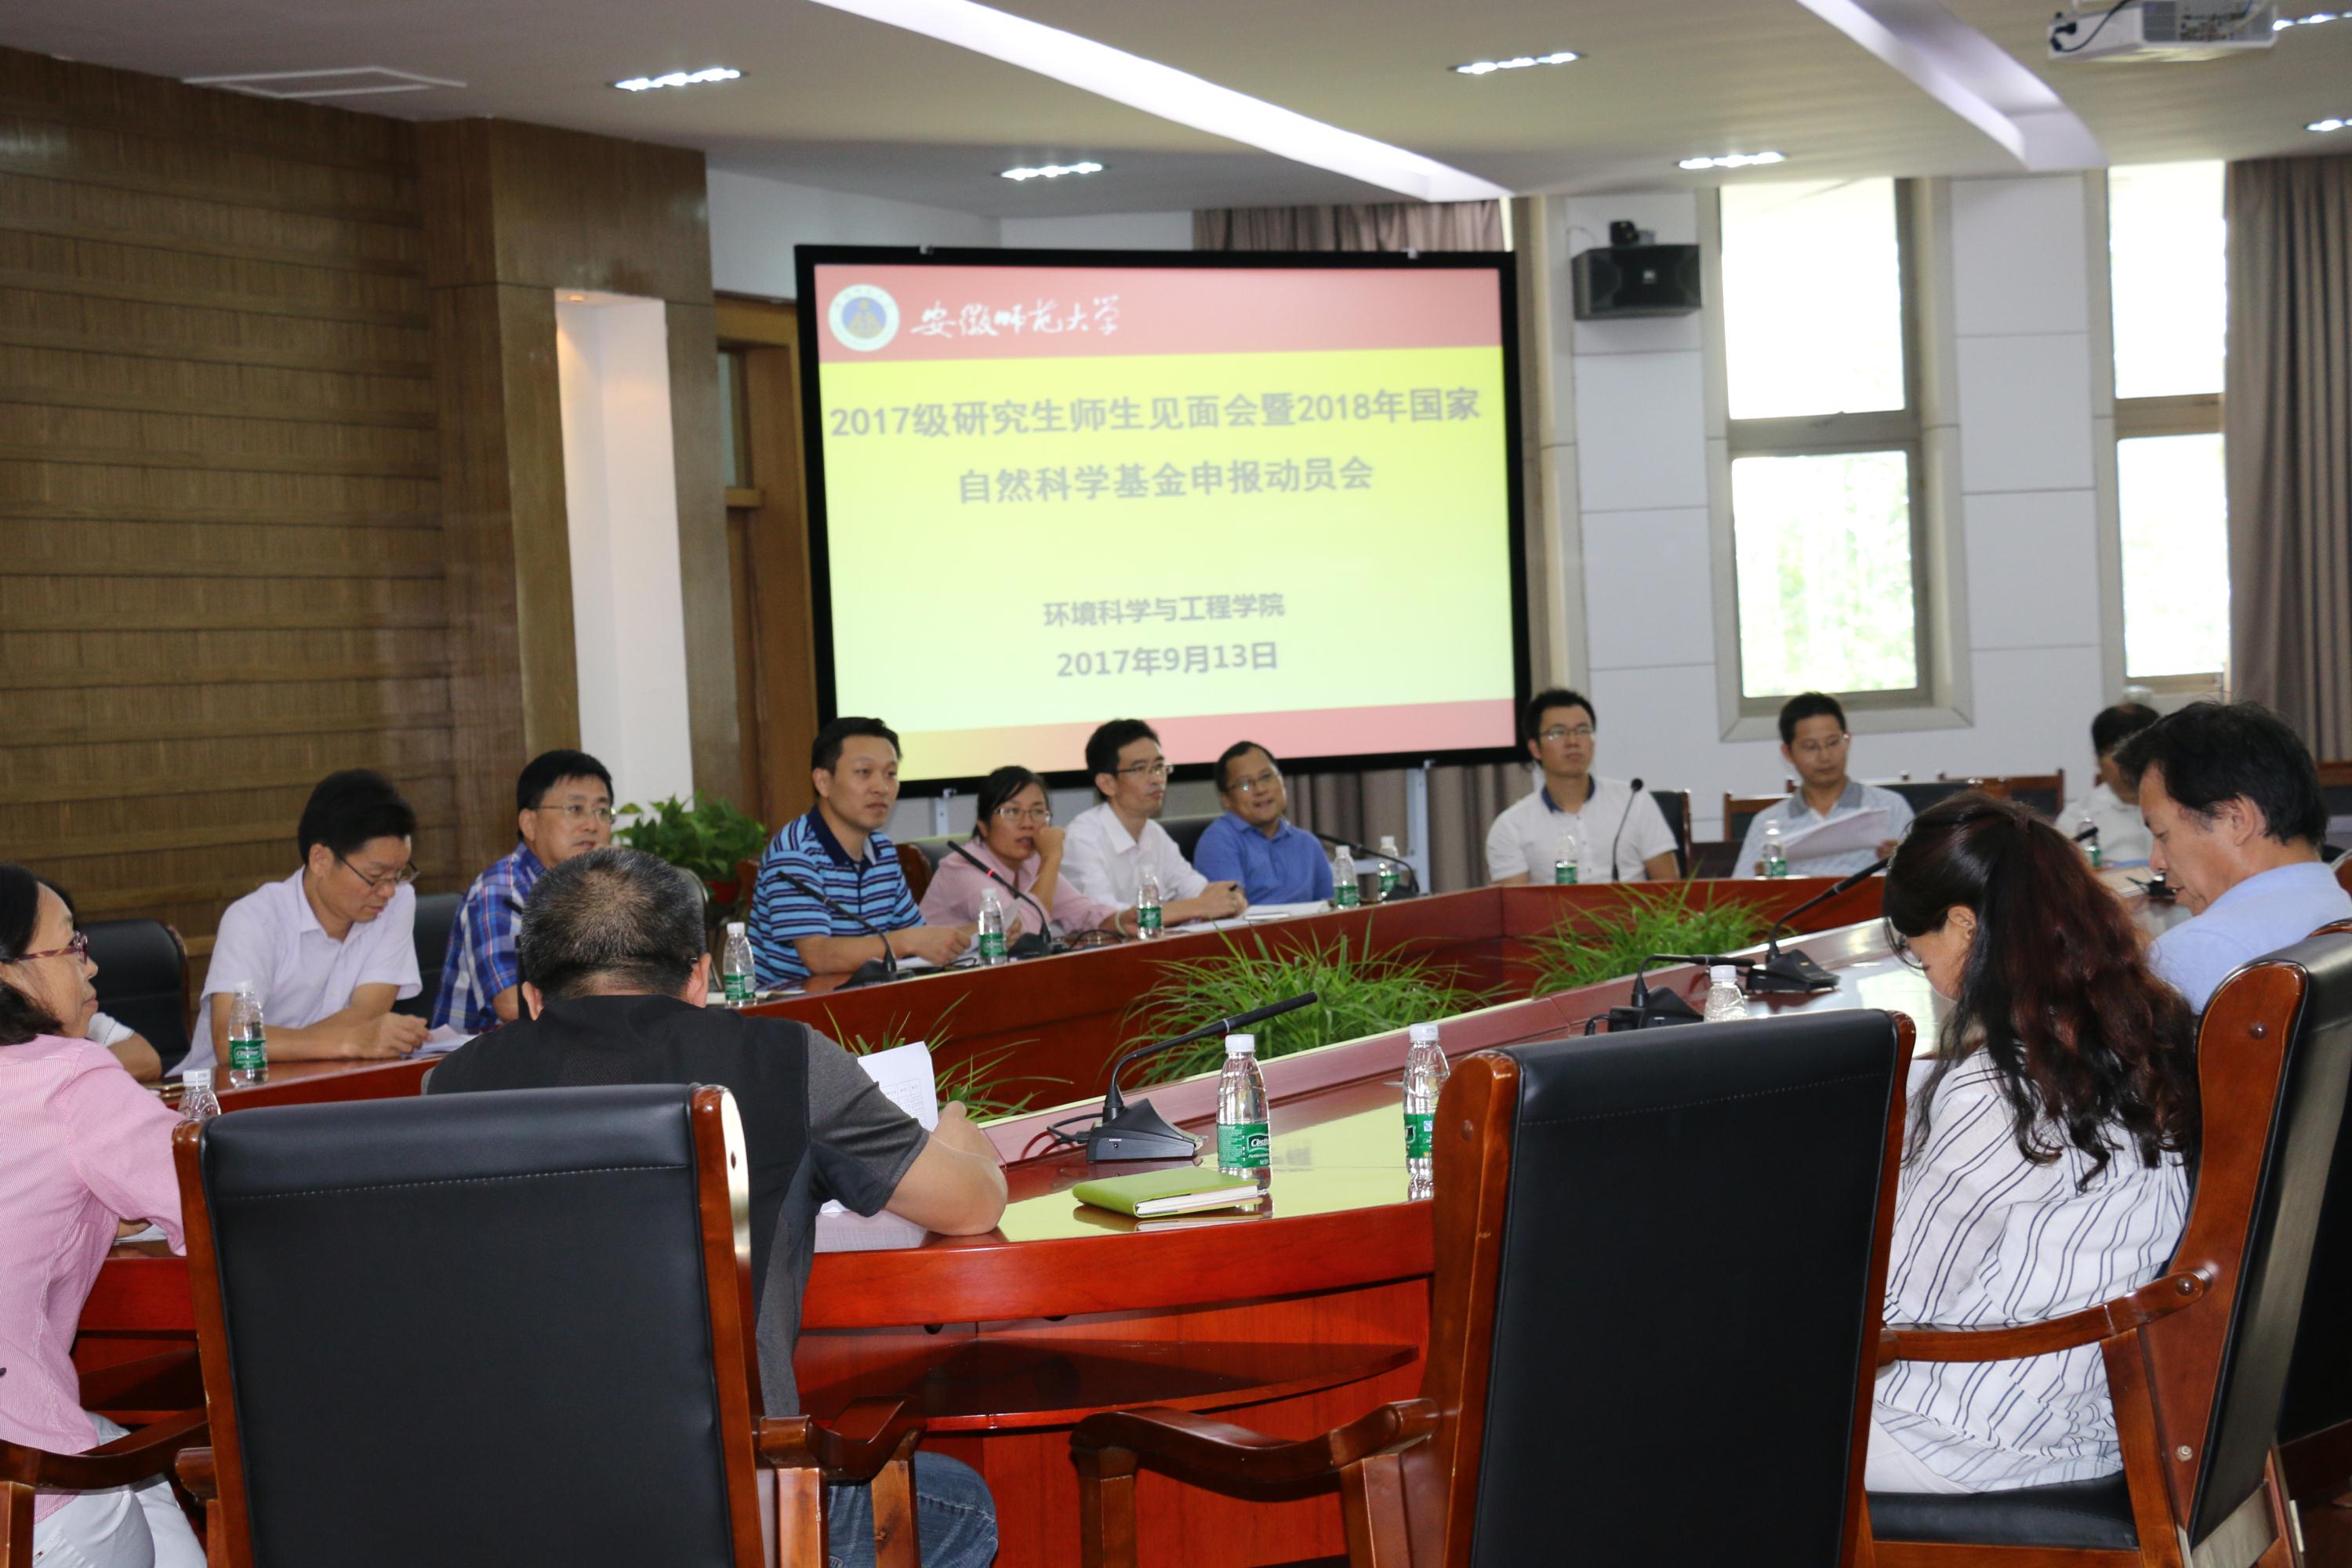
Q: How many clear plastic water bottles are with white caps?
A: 13